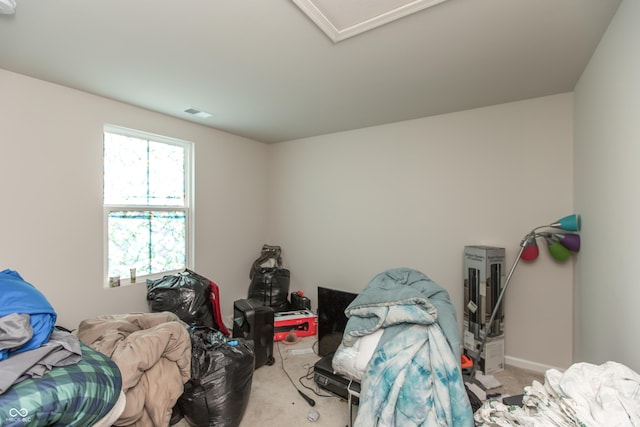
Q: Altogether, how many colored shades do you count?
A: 4